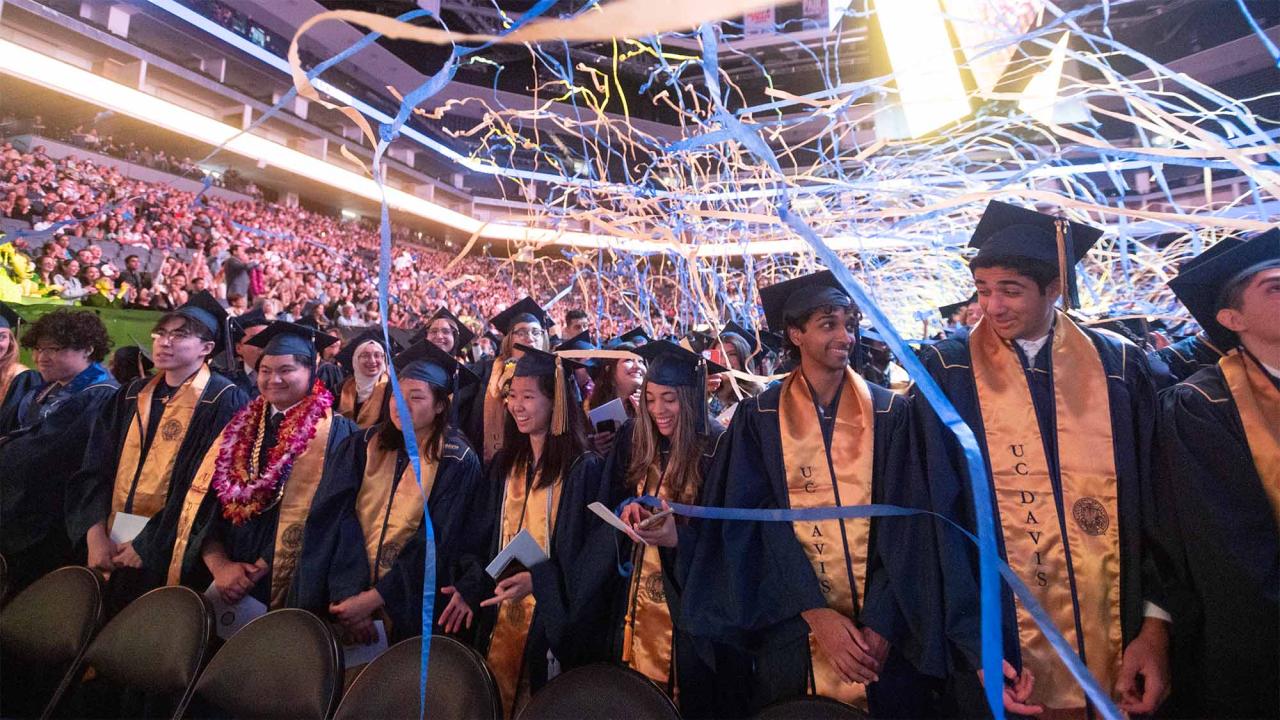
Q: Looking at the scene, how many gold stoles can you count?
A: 11